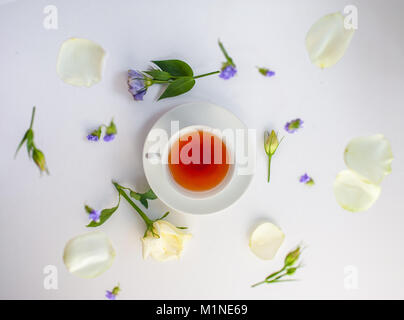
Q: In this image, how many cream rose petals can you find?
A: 6